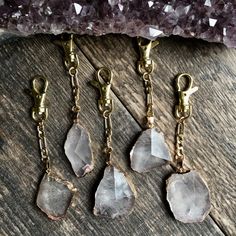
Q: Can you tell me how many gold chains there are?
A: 5